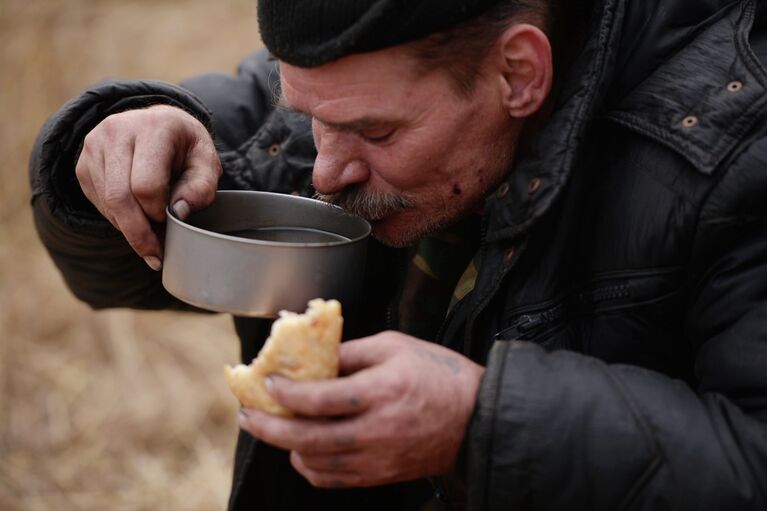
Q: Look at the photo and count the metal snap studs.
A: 6